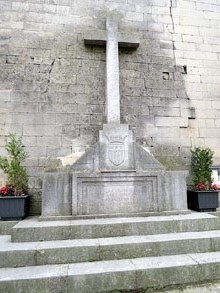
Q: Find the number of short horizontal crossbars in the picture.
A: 1